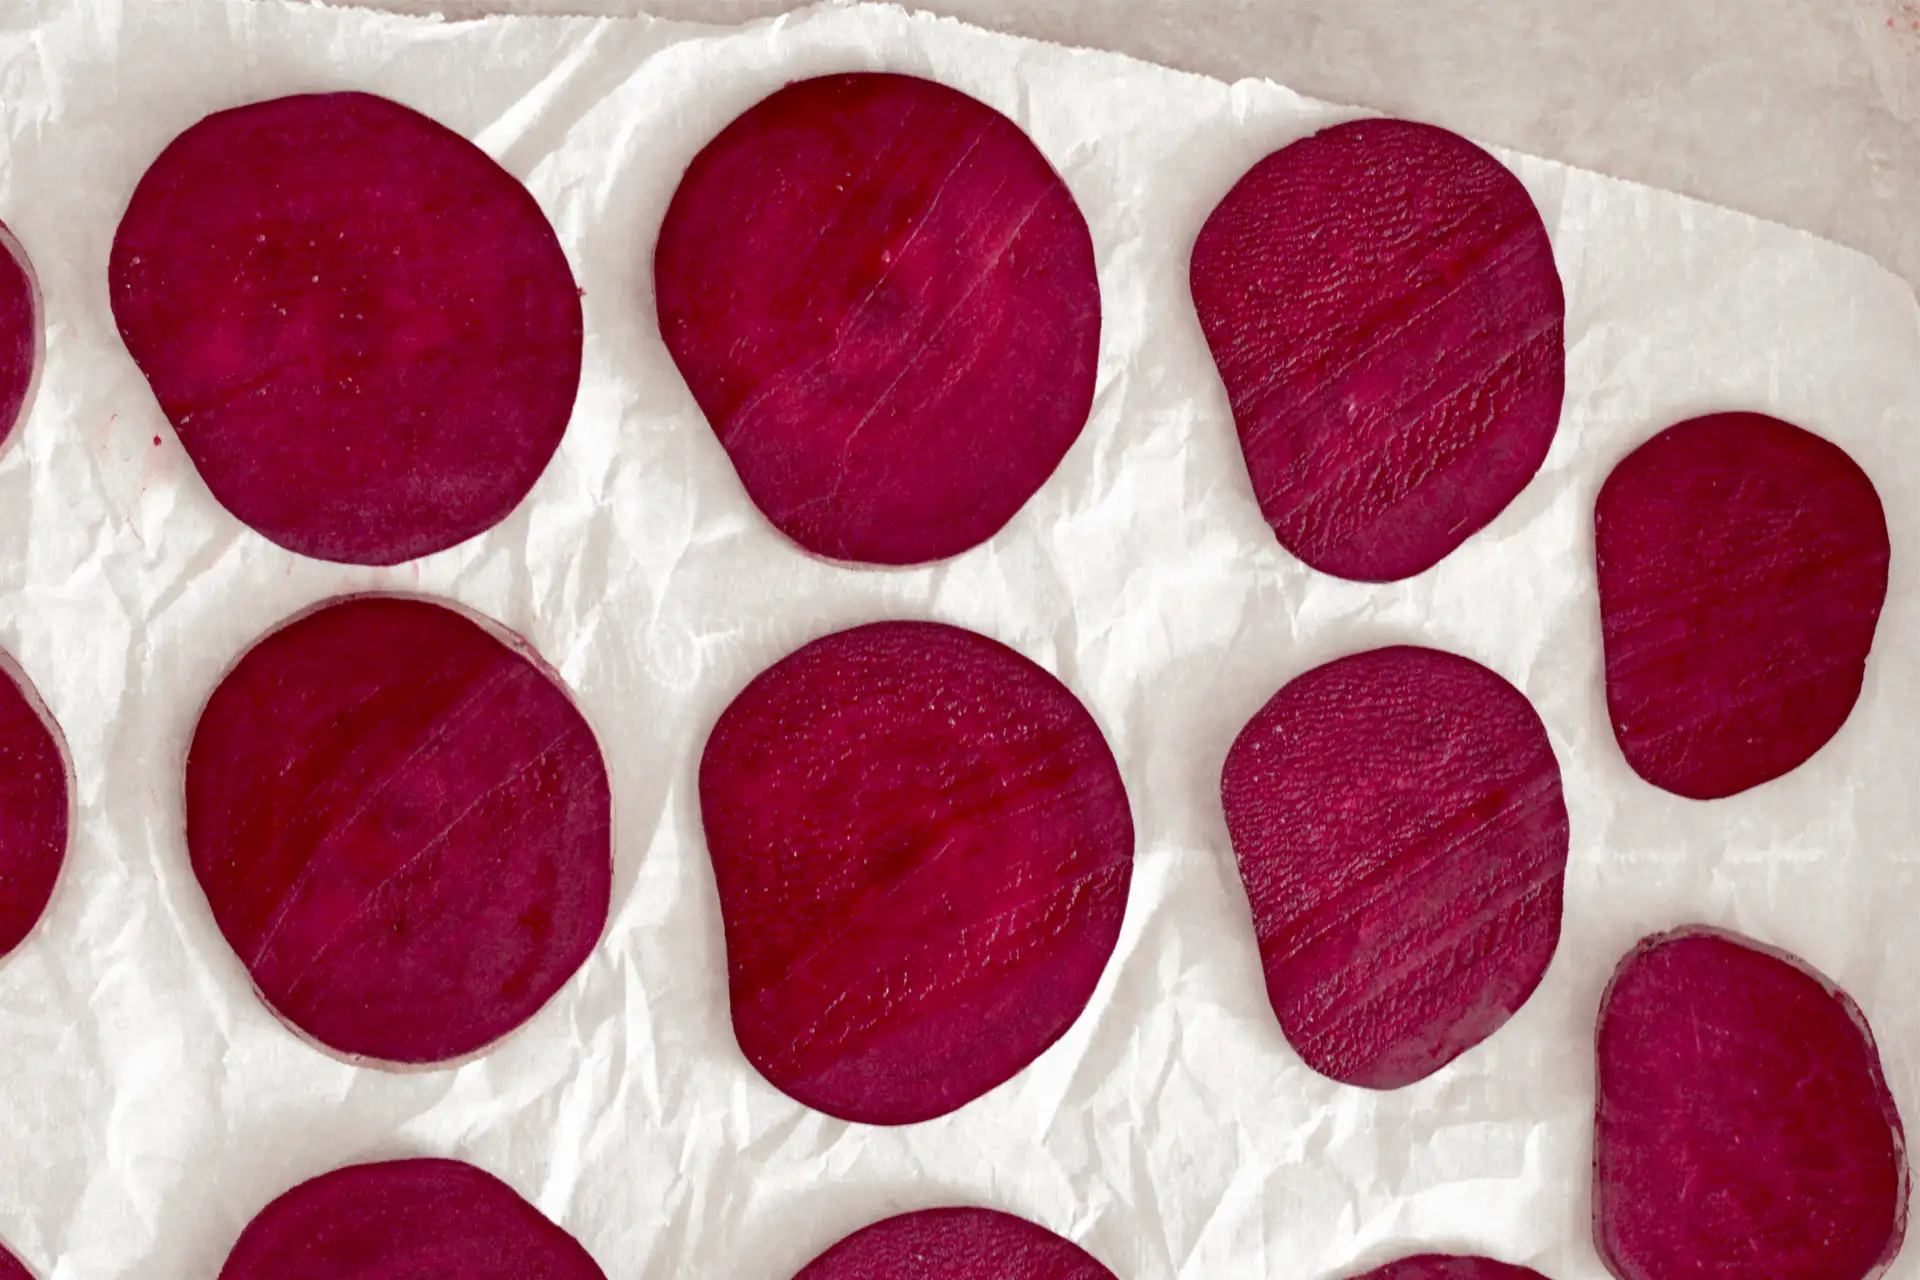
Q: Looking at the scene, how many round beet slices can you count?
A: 14